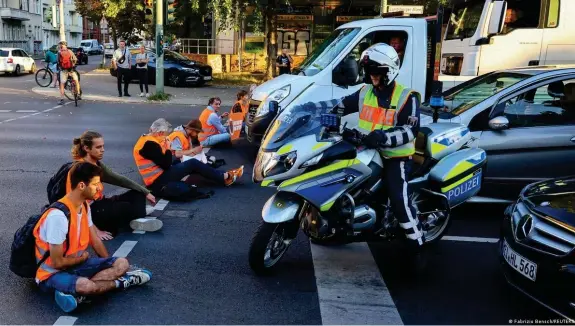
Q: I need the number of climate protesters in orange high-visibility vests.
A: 6